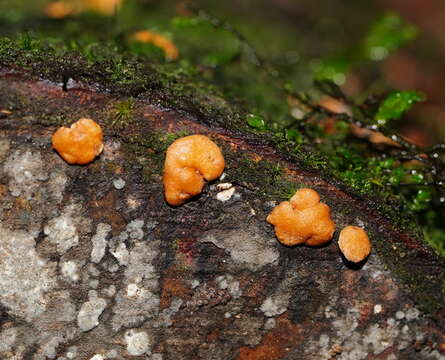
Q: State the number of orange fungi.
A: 4